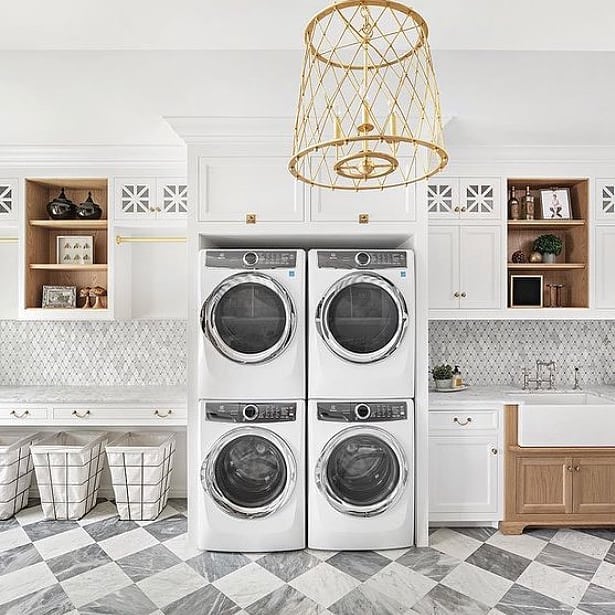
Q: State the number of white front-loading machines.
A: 4